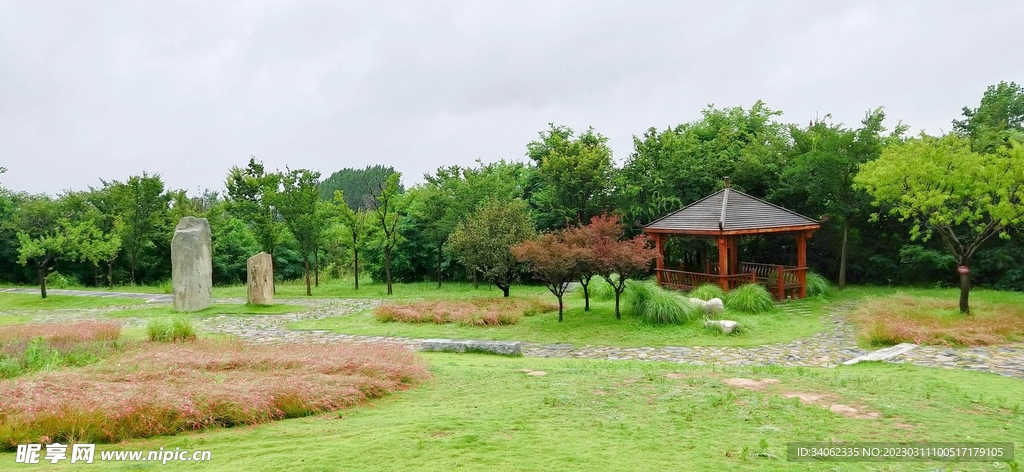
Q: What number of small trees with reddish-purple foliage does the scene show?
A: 3